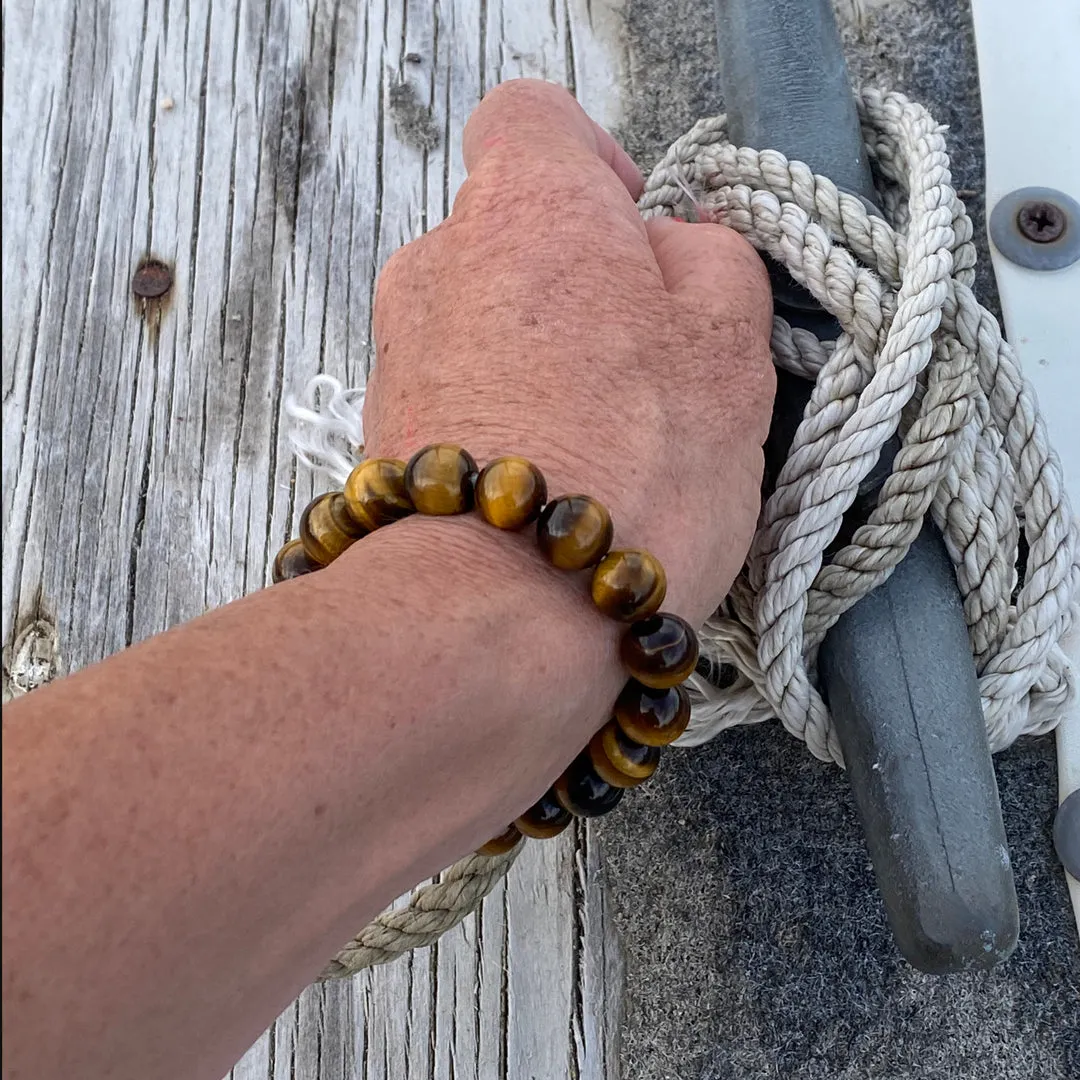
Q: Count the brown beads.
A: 13